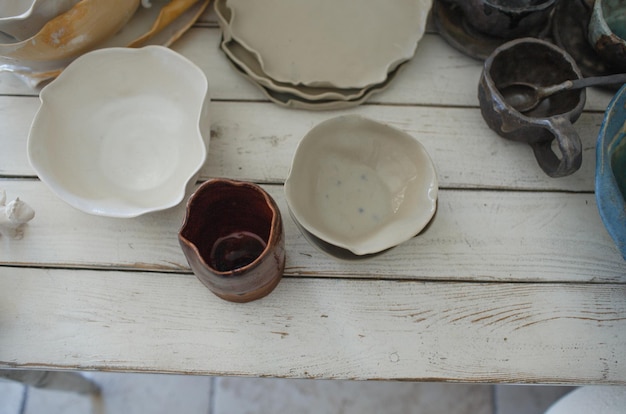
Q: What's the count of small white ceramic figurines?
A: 1